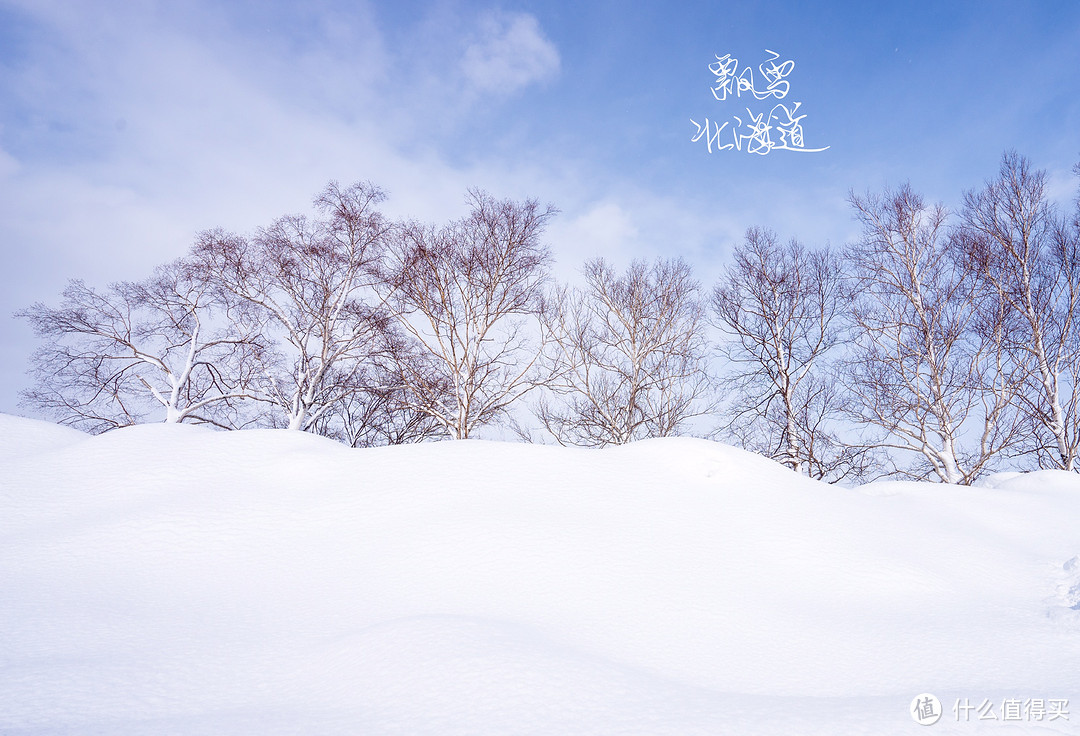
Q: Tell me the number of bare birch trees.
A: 7